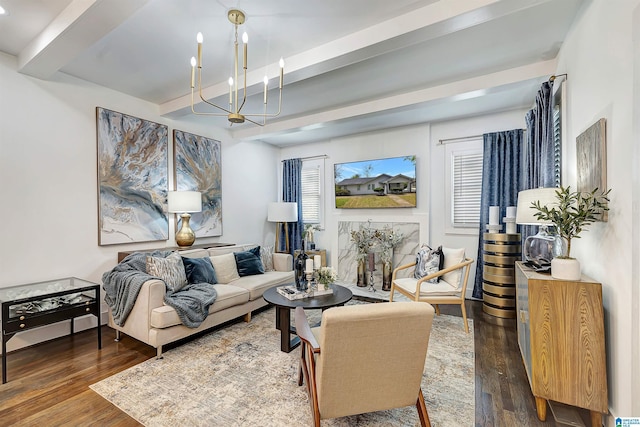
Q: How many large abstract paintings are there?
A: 2